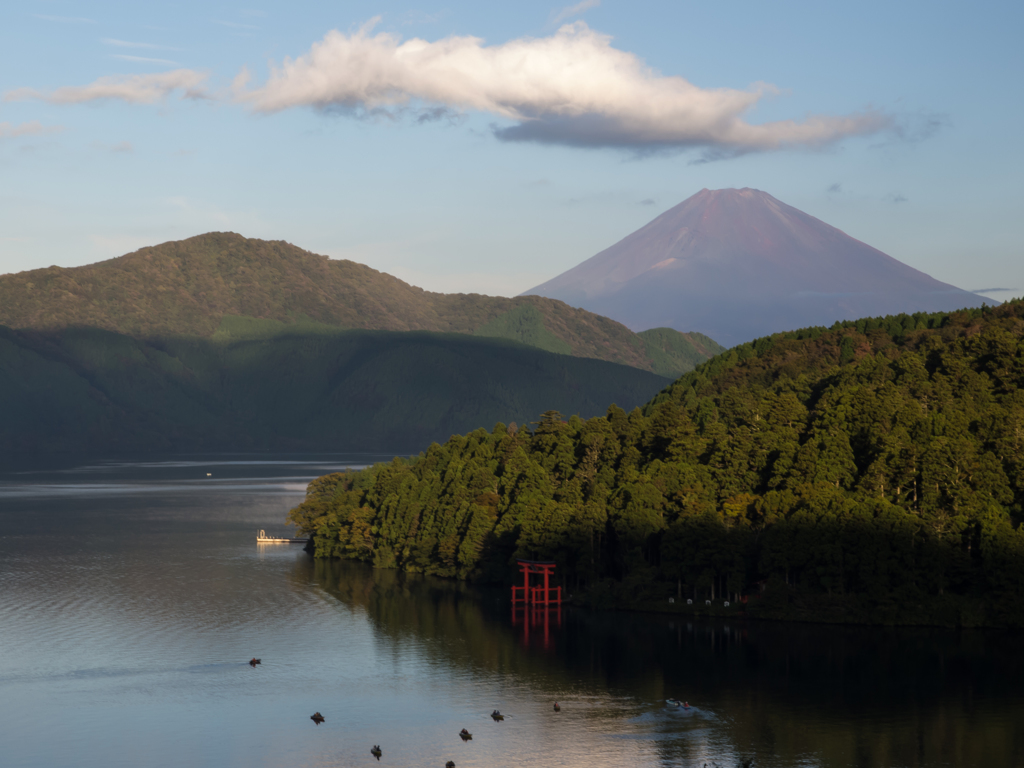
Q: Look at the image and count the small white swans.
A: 0